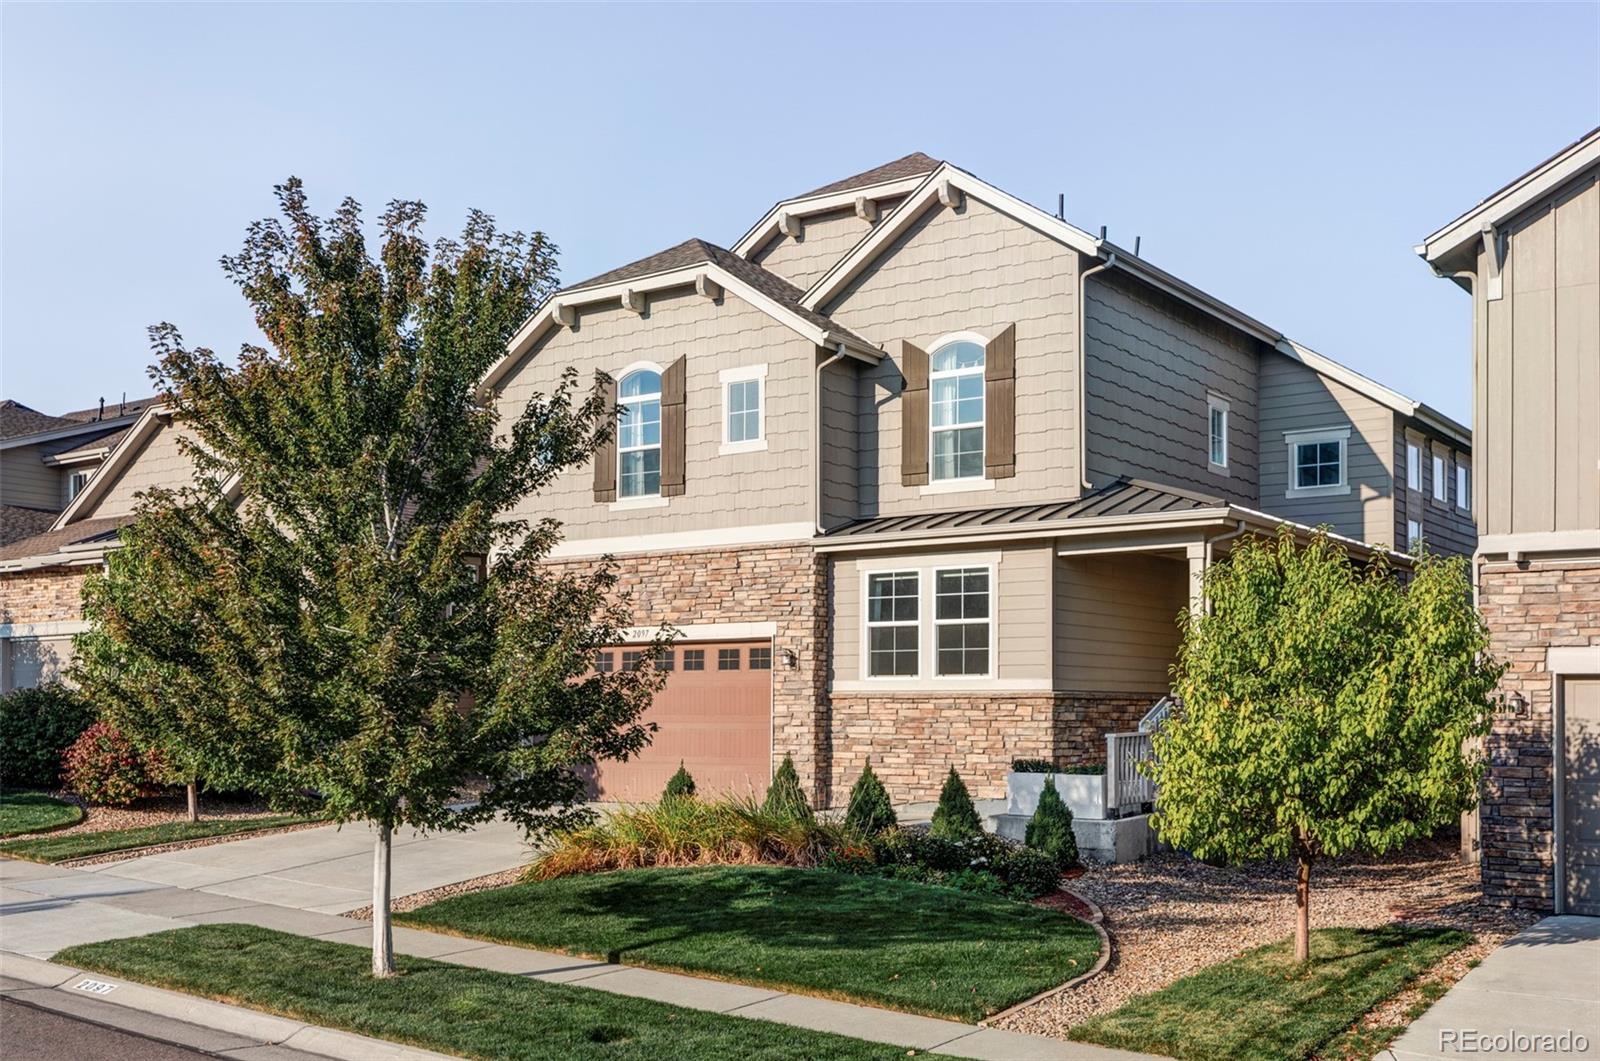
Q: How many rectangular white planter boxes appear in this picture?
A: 2